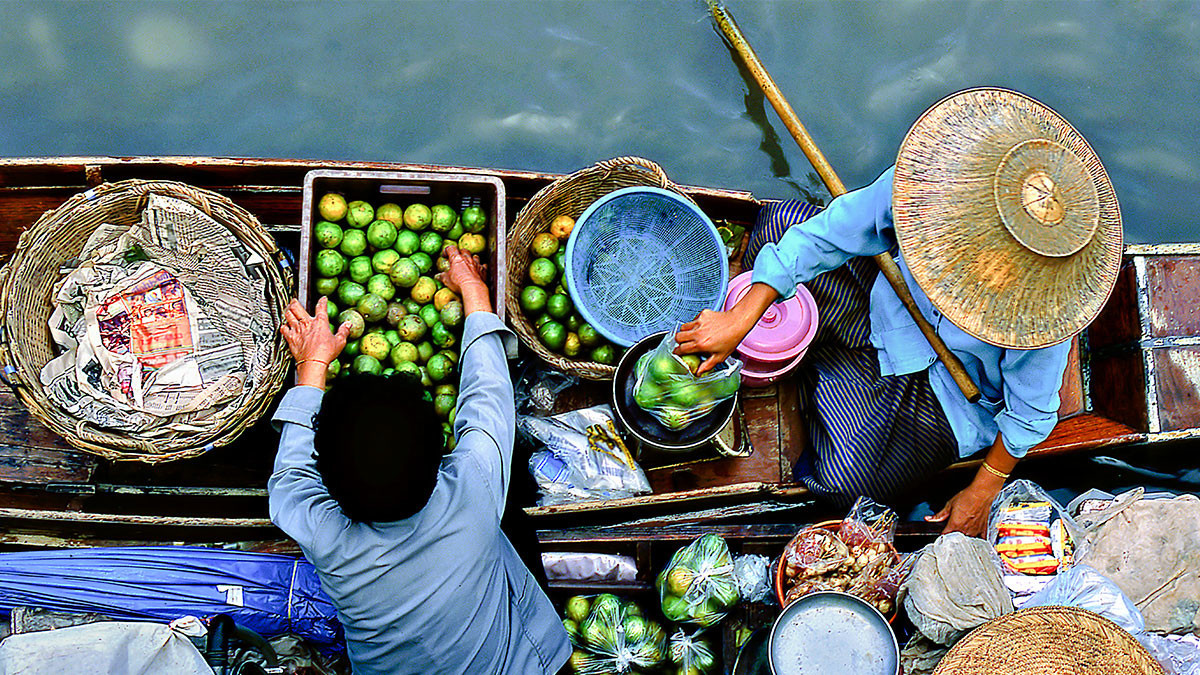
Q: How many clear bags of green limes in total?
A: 4